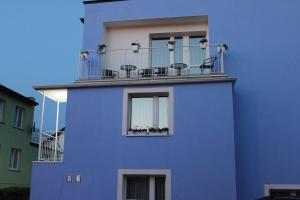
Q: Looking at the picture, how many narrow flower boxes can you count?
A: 2